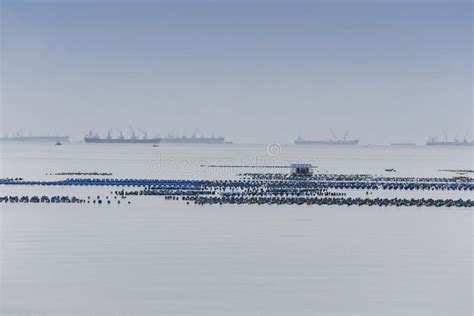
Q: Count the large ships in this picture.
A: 5